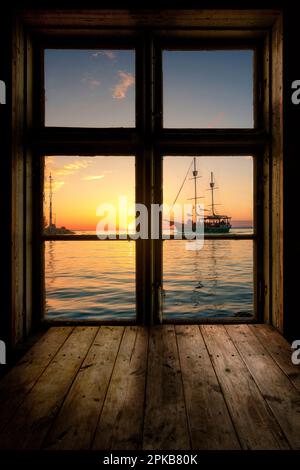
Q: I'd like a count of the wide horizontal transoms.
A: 1